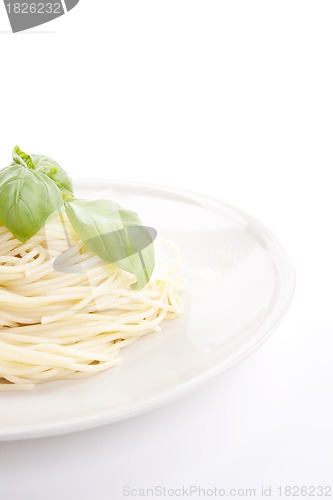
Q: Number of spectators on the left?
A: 0